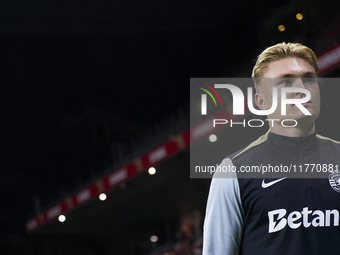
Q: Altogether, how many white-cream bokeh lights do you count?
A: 5